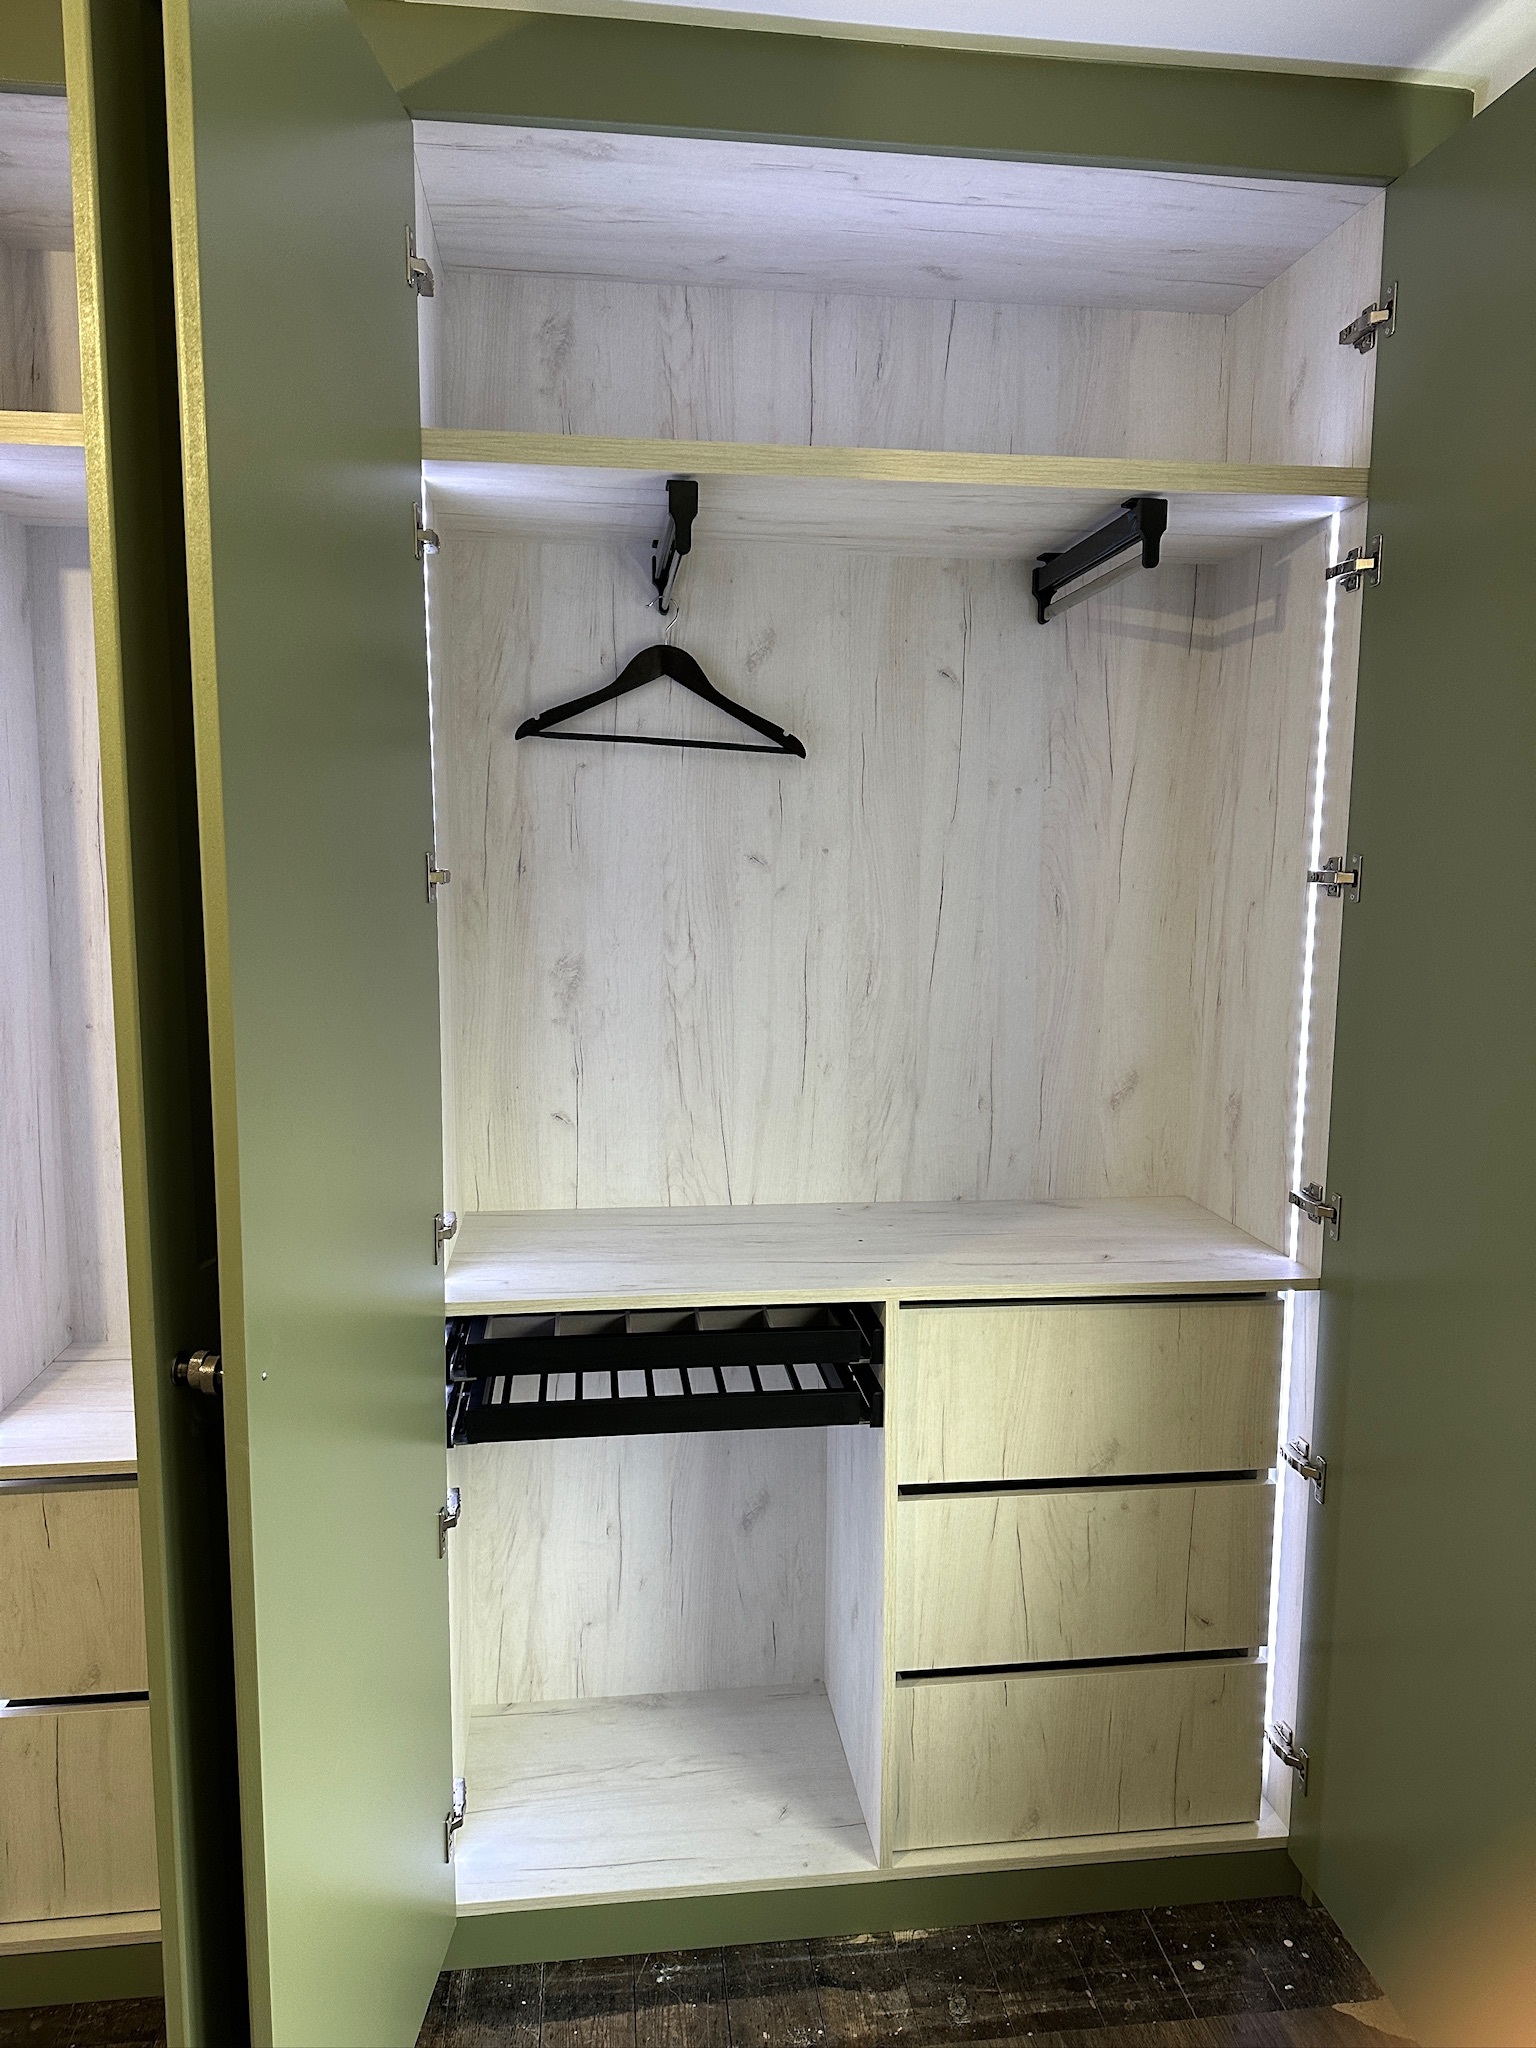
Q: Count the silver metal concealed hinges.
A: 12